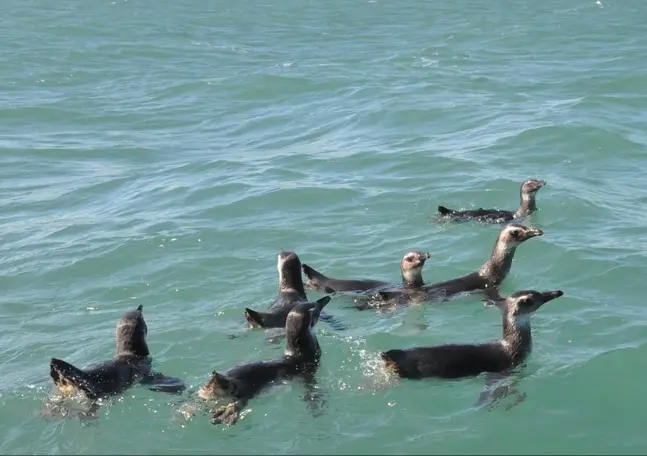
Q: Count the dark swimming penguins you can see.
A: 7